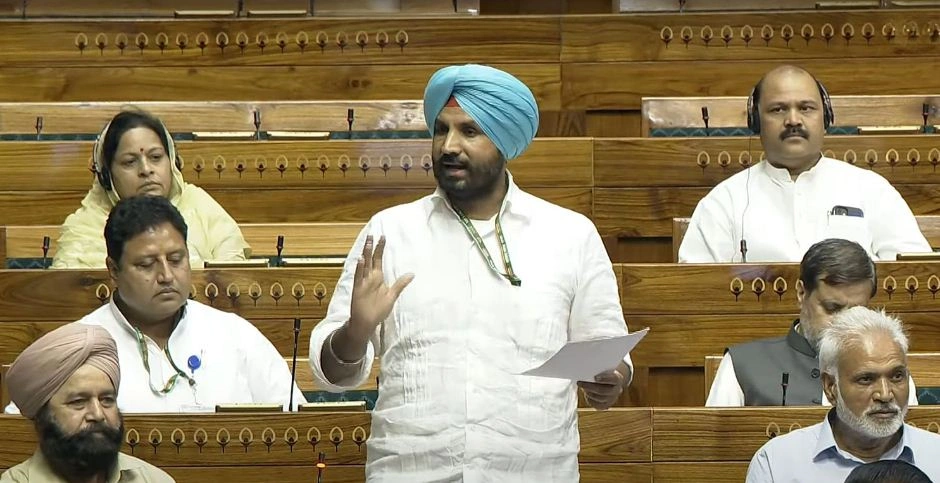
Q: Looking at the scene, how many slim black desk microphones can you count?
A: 11